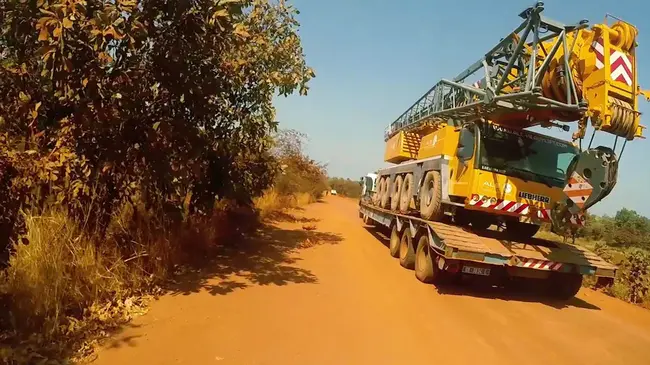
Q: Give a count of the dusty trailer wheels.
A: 3